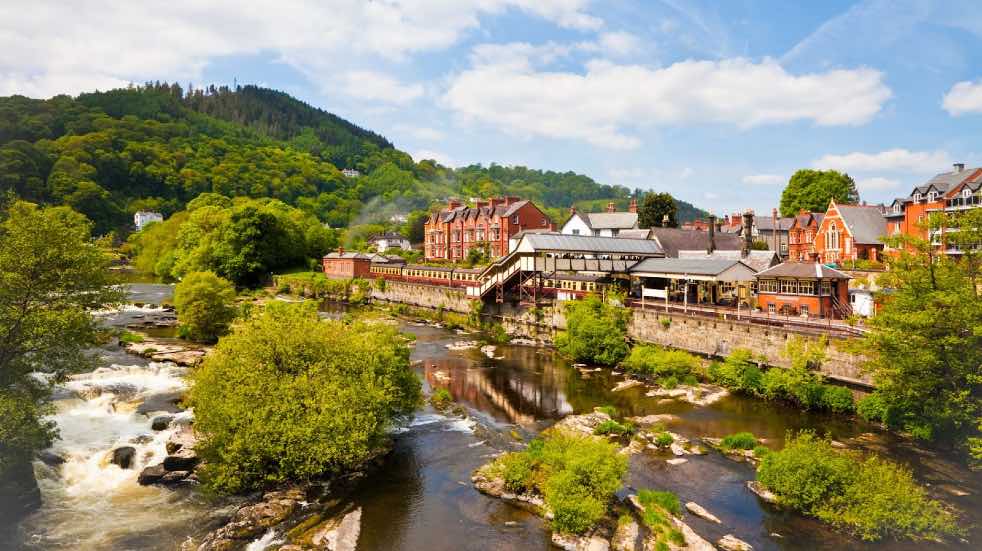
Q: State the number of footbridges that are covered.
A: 1